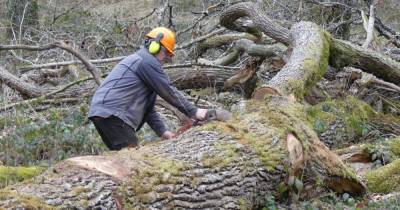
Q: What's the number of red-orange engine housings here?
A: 1